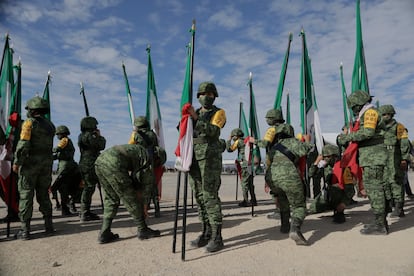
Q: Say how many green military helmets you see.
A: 10